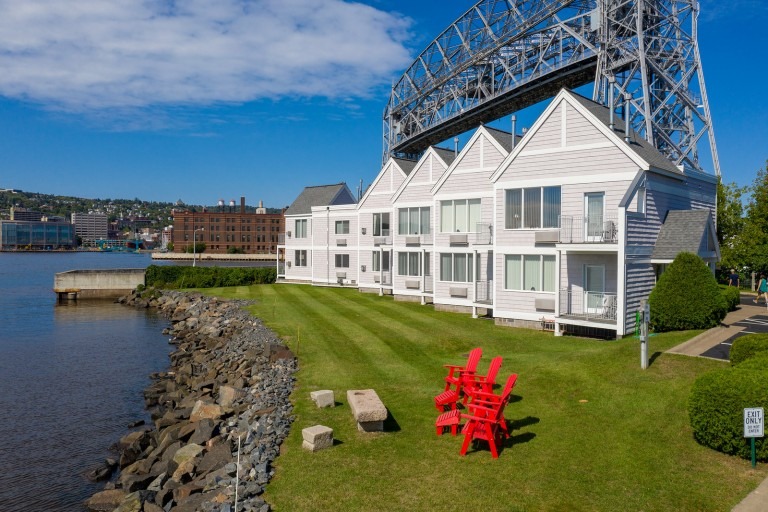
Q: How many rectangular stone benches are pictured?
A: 1